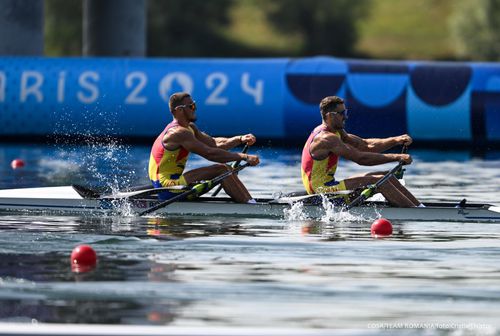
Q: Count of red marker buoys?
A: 3